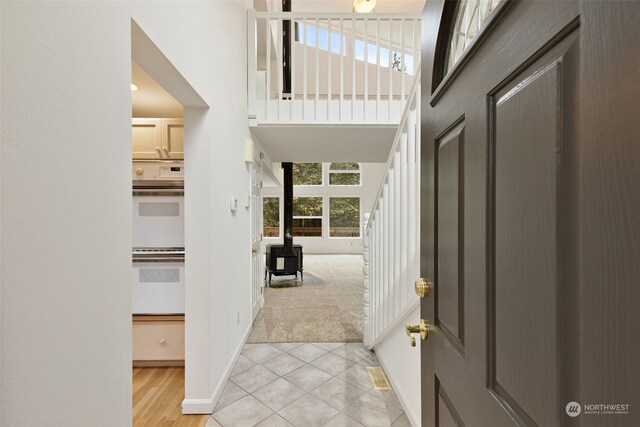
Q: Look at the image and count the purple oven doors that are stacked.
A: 0